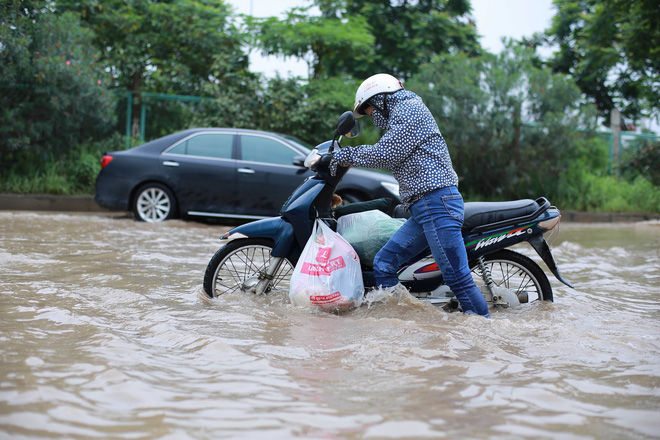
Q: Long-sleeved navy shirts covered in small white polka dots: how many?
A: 1